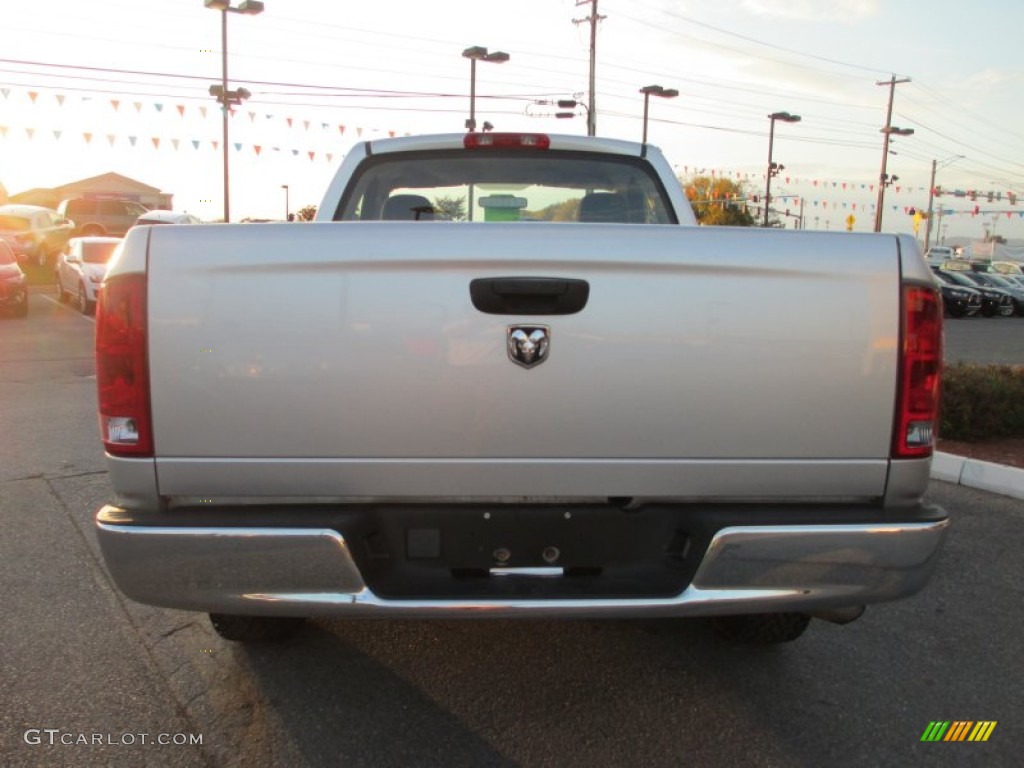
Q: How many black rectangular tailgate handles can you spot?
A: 1